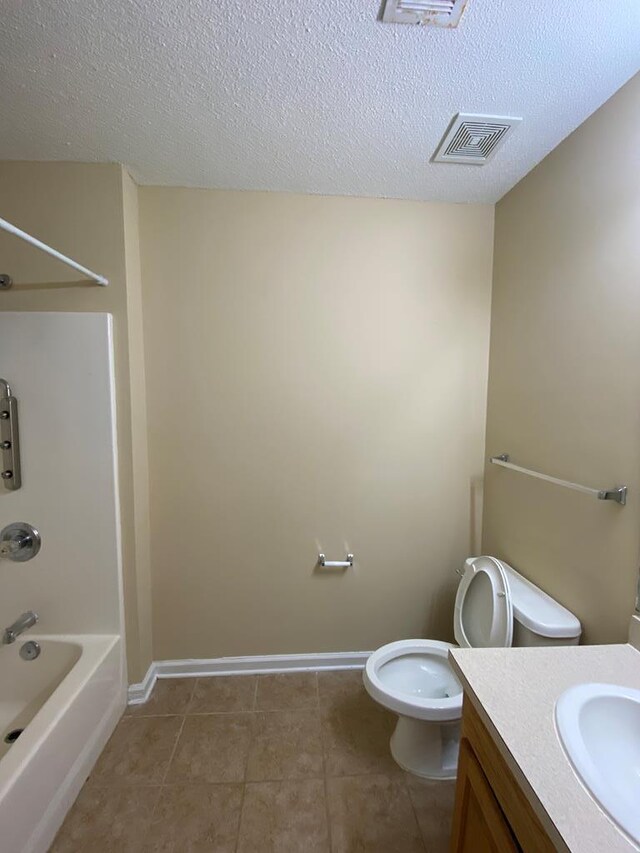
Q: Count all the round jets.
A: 3